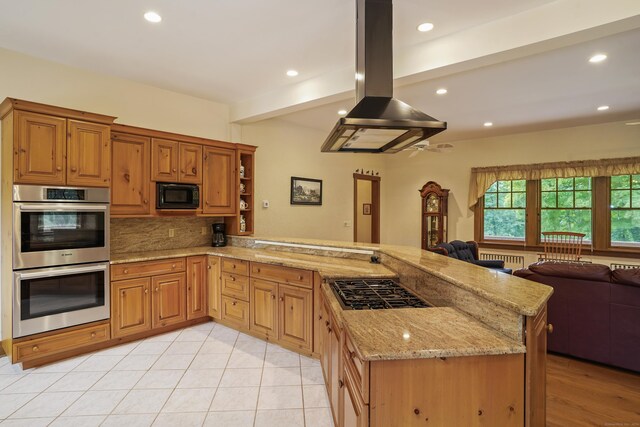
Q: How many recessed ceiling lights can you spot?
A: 8